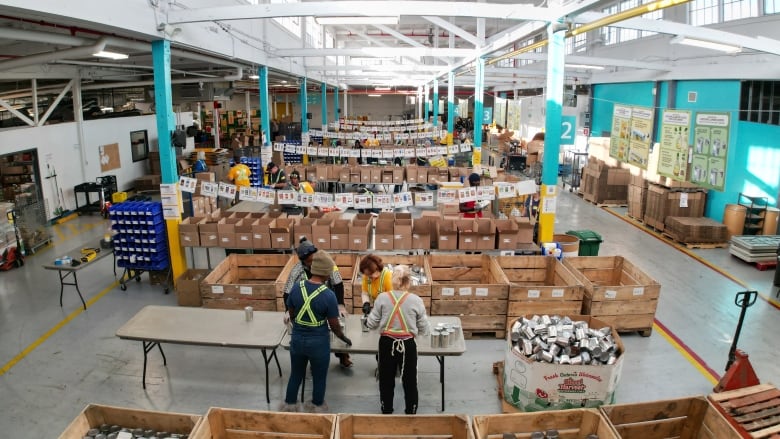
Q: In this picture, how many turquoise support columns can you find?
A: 10